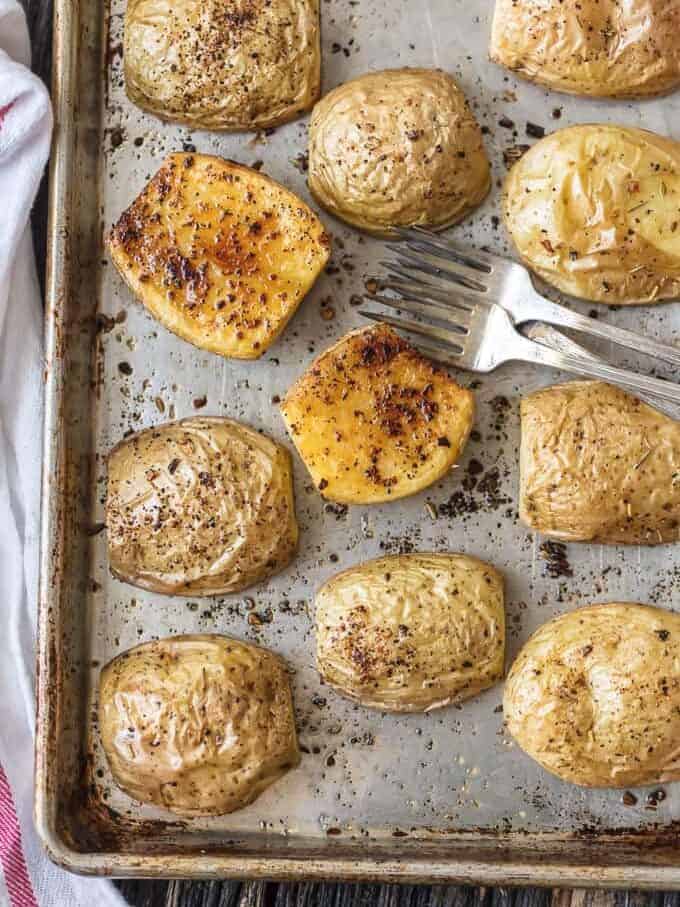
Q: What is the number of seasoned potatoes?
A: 11